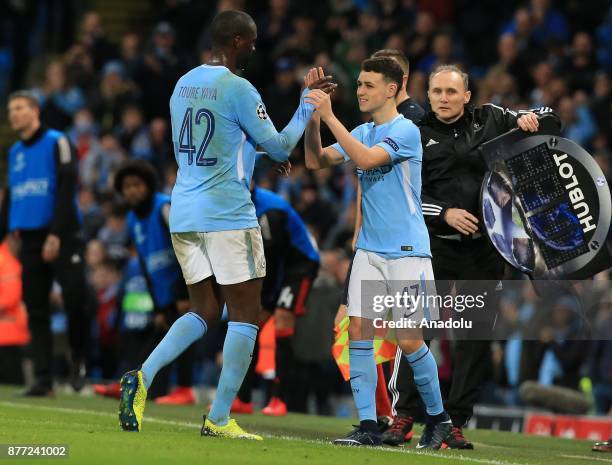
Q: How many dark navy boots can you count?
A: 2